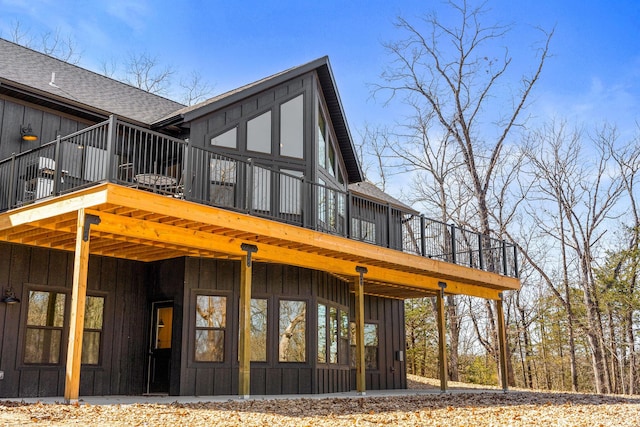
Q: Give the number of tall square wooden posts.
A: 5